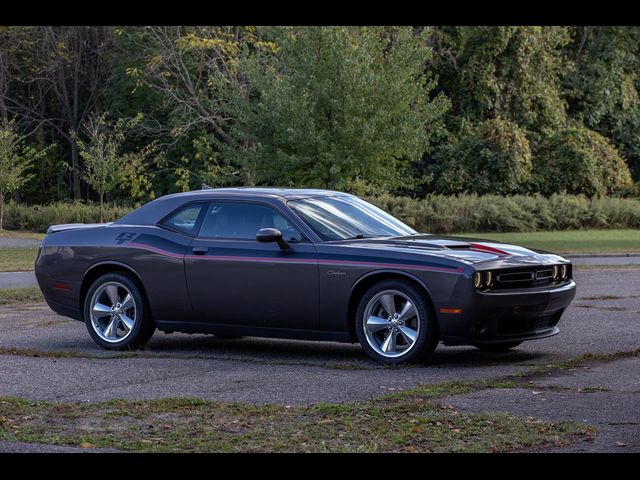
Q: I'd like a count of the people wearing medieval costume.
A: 0